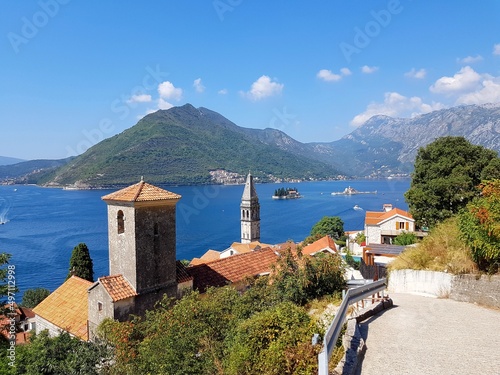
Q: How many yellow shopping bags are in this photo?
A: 0